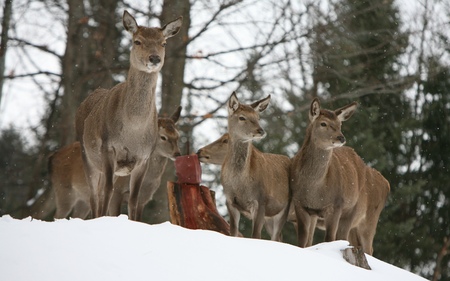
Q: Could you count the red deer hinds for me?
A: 5